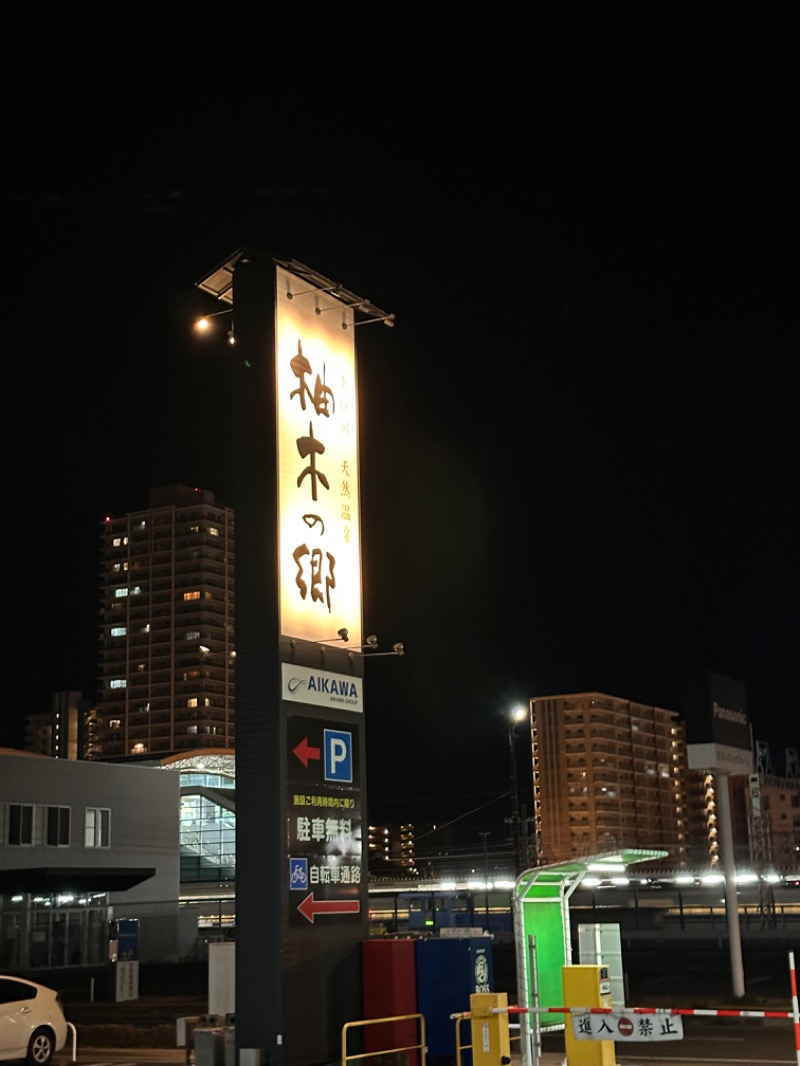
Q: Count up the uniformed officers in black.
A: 0